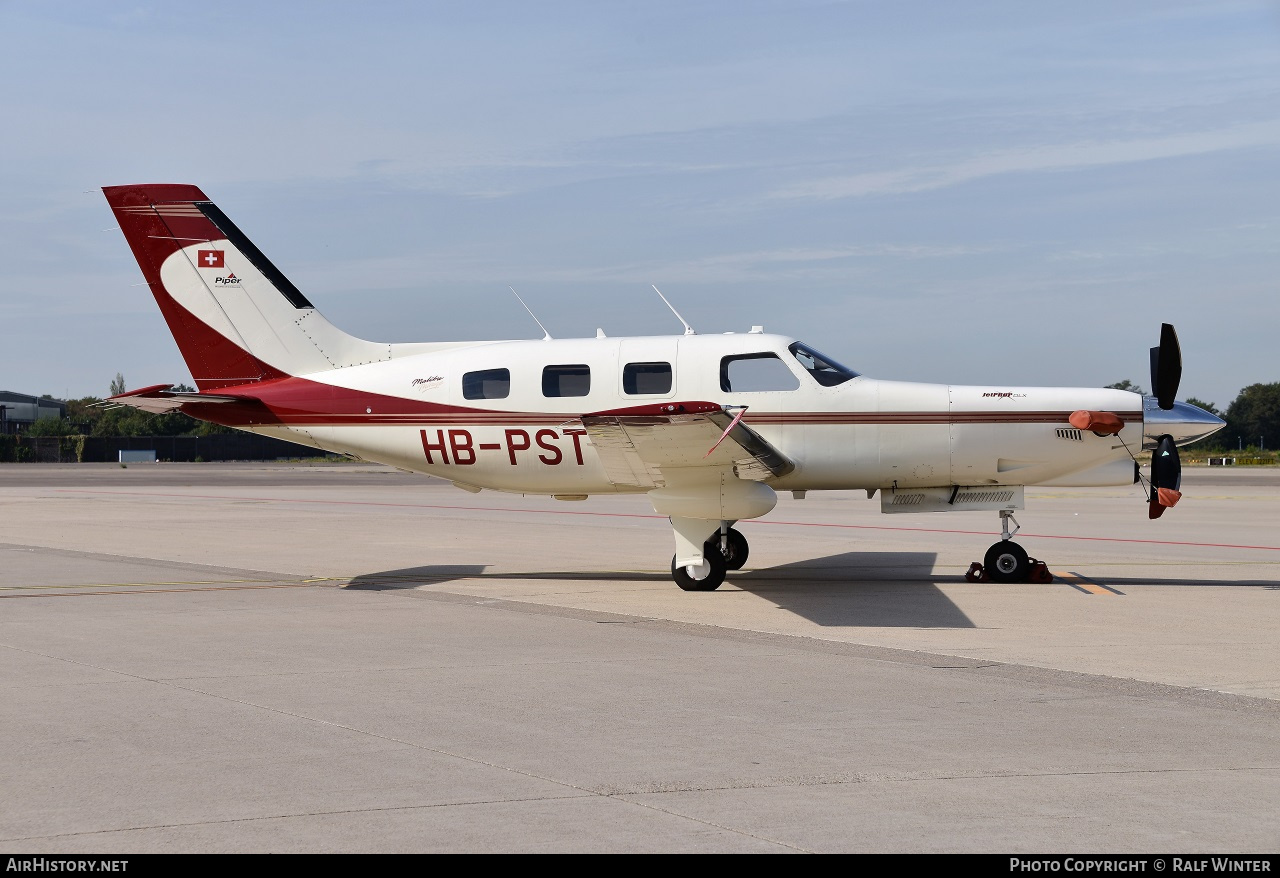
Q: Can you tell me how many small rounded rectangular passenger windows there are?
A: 3